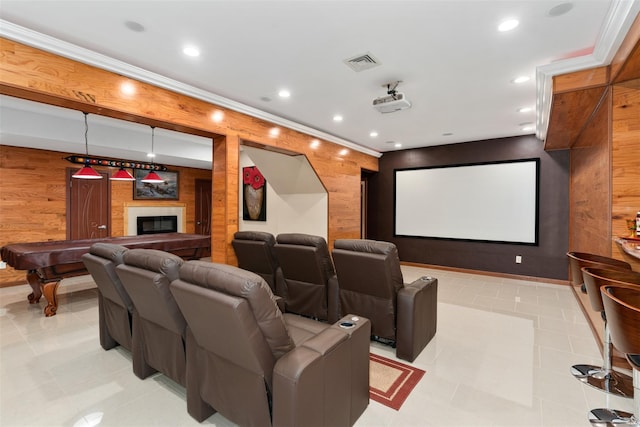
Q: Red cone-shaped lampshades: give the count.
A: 3